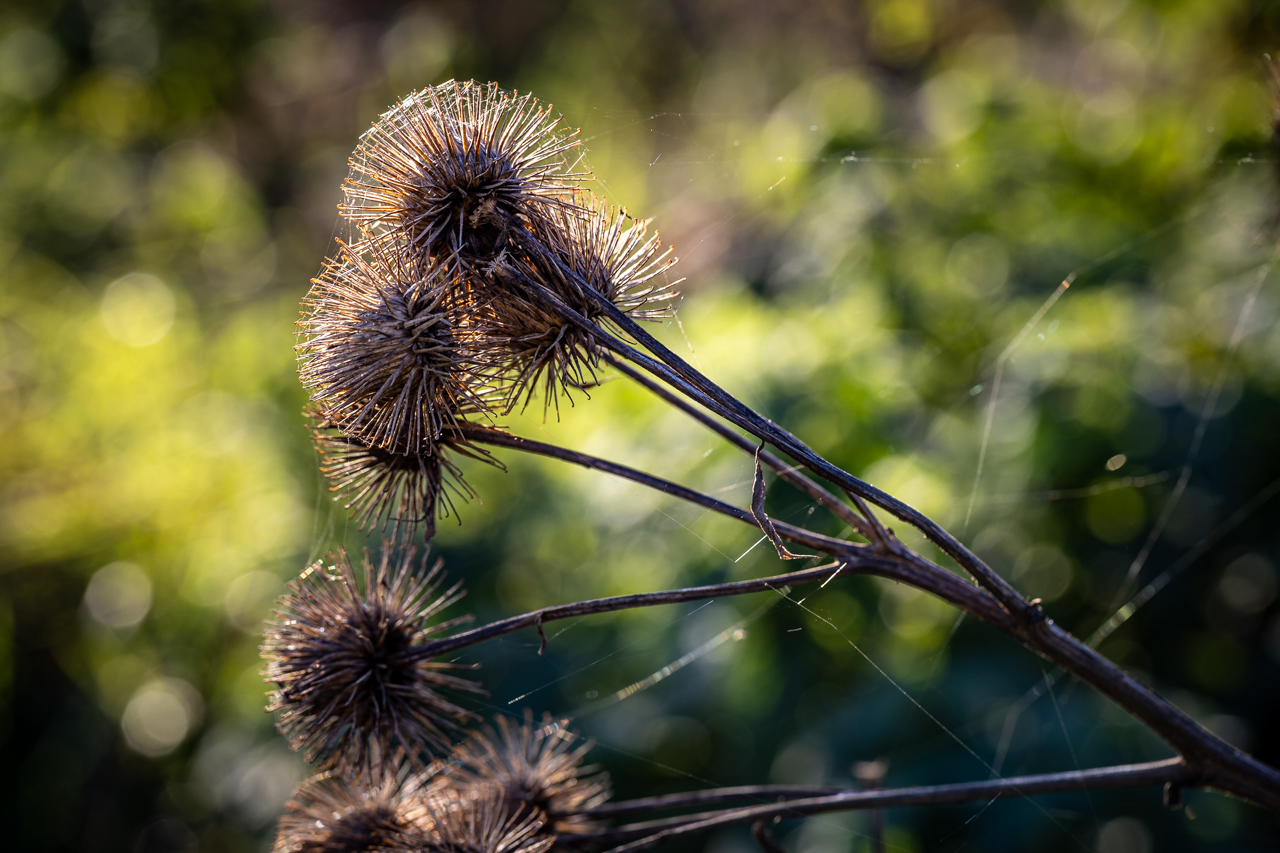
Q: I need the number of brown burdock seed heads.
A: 8